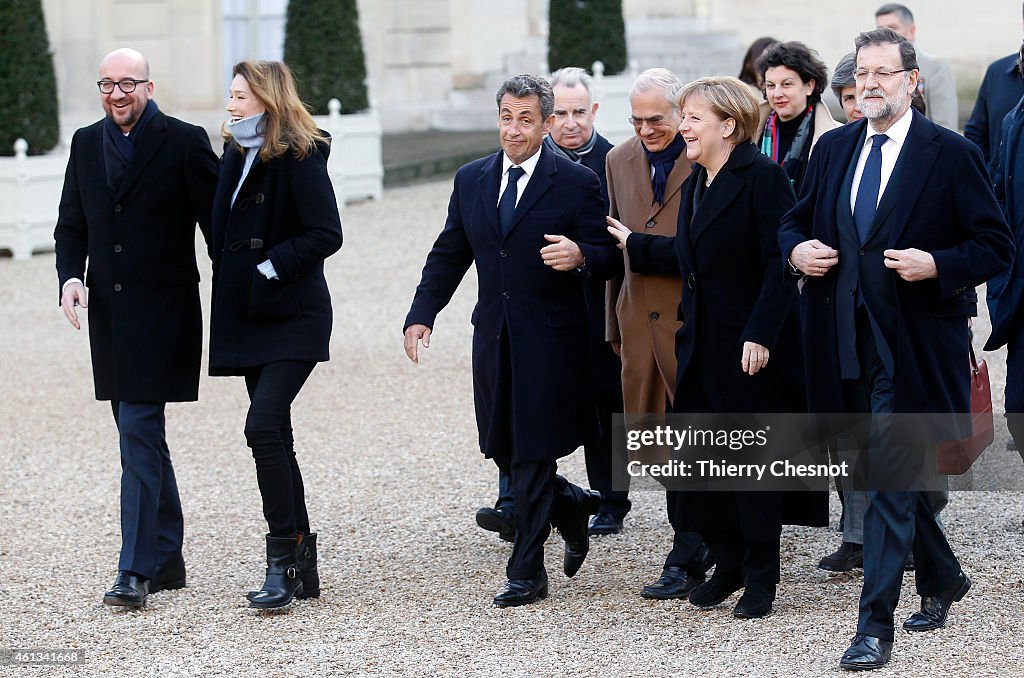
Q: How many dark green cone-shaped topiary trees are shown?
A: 3